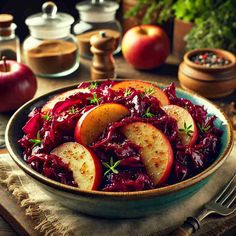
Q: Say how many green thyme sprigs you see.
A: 11